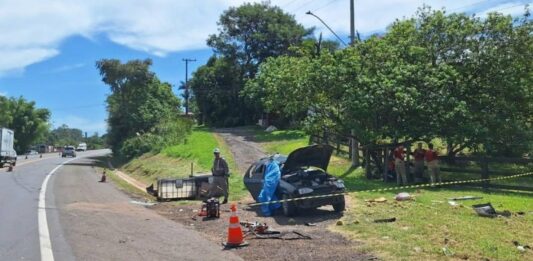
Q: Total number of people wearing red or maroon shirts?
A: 3